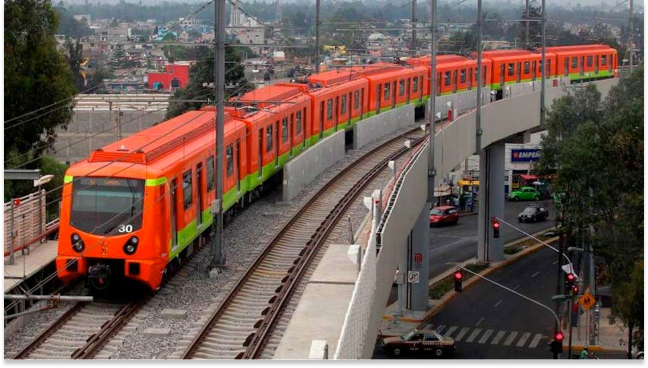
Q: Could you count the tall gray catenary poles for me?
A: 8